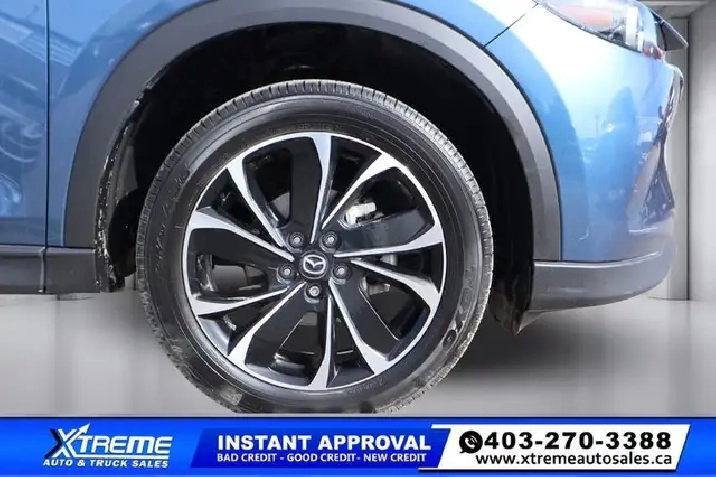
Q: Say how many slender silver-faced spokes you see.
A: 10